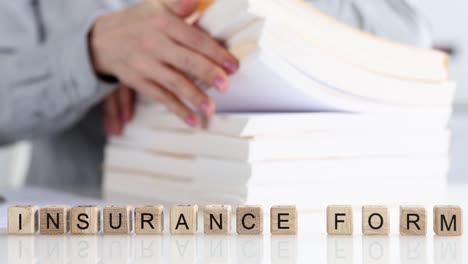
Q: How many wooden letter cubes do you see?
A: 13